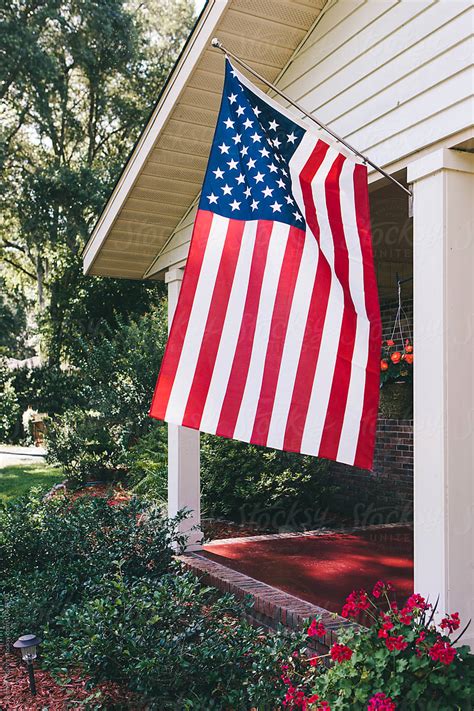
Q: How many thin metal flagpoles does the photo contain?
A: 1